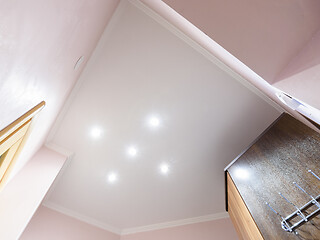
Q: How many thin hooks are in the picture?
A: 4